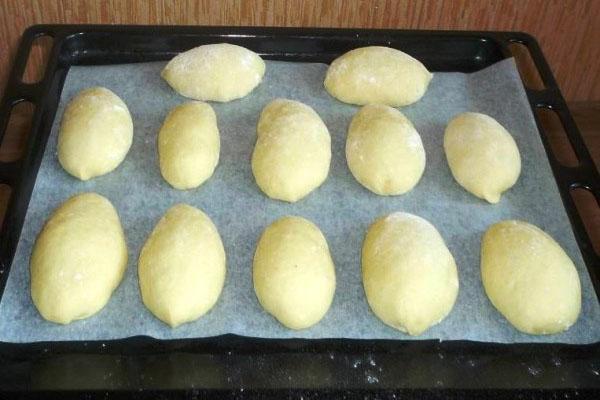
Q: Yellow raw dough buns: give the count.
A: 12